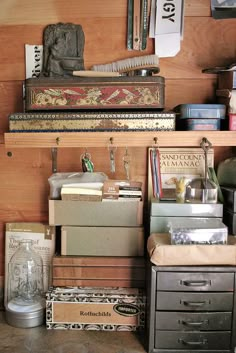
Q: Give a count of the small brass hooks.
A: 4